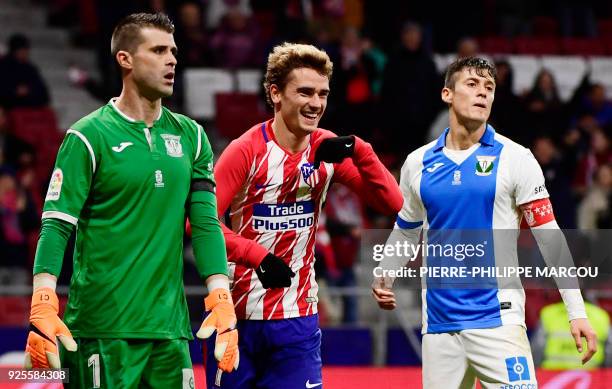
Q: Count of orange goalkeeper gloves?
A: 2